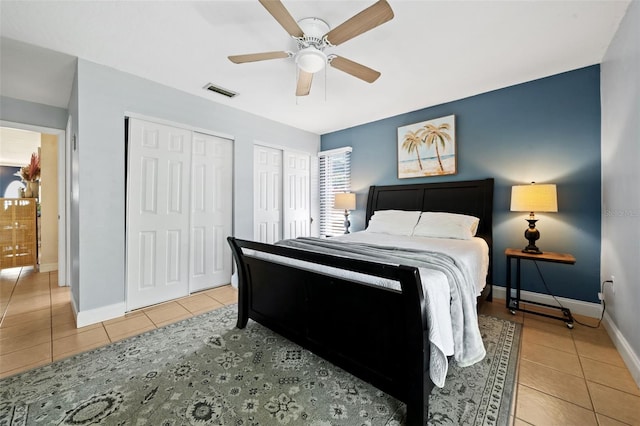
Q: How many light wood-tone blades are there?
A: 5